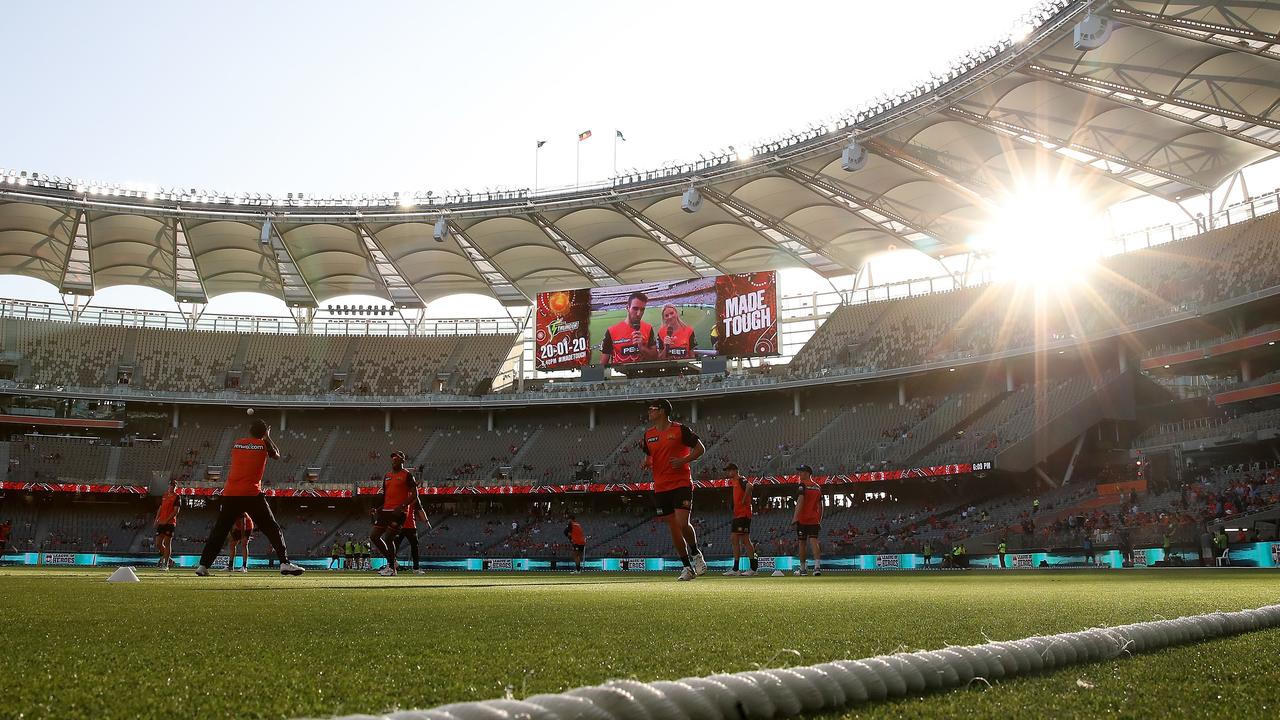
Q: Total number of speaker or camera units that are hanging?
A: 5